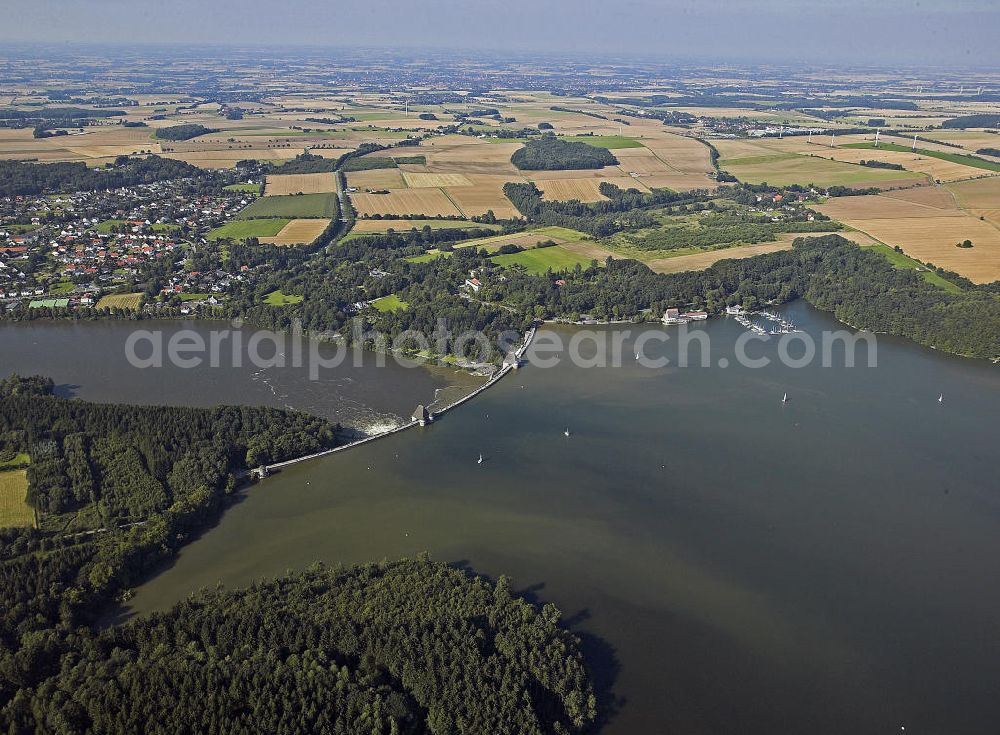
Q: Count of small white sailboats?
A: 5